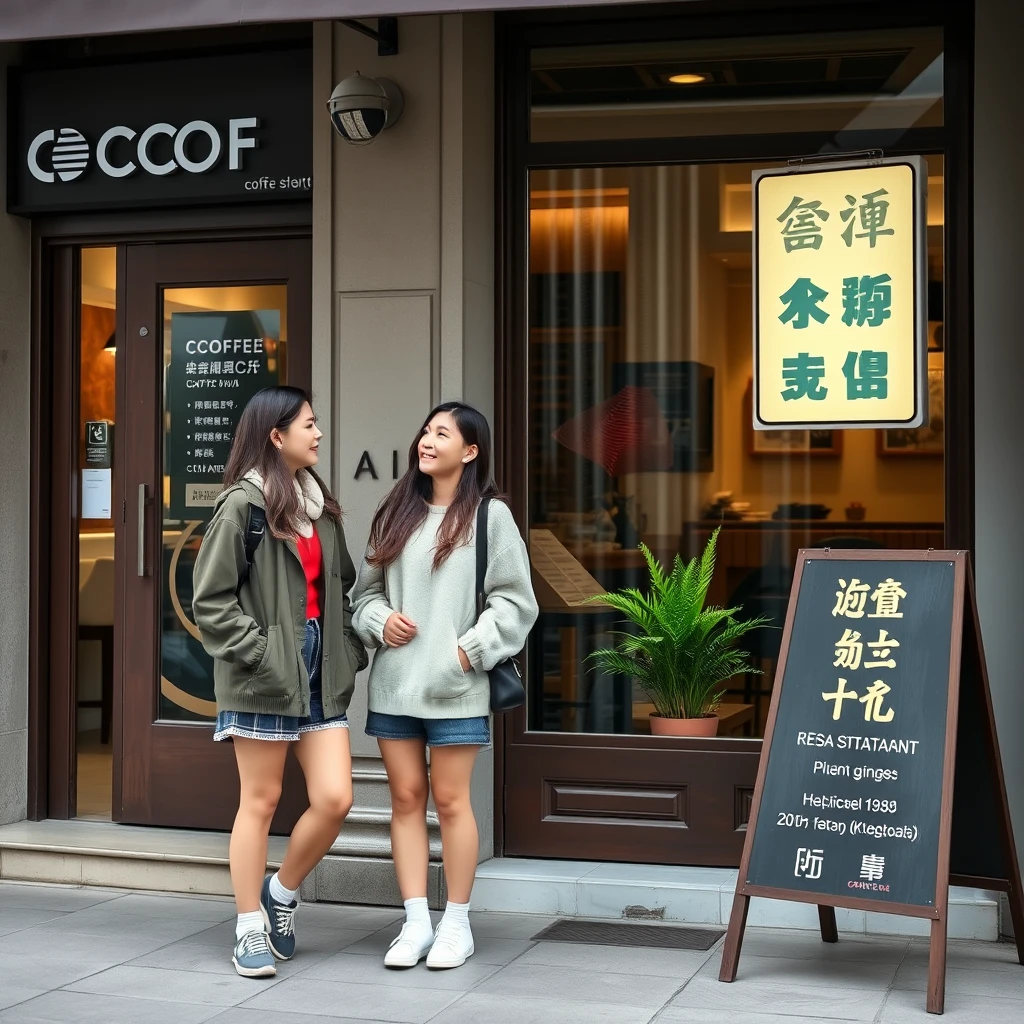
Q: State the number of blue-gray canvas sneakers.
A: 2